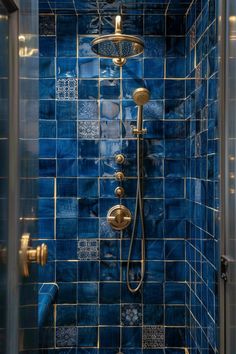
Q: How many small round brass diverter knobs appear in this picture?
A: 3